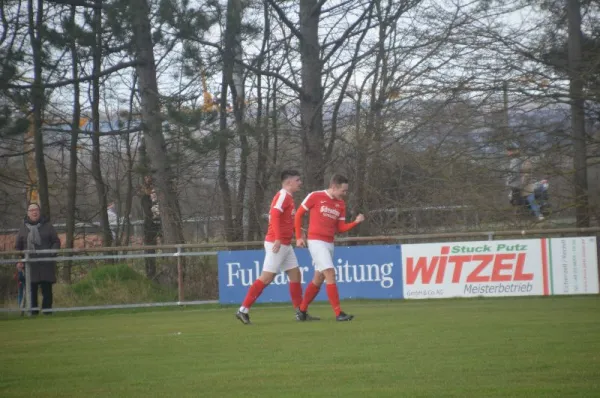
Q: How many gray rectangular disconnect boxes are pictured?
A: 0